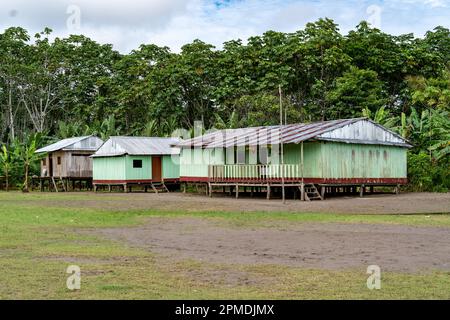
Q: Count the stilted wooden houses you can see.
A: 3